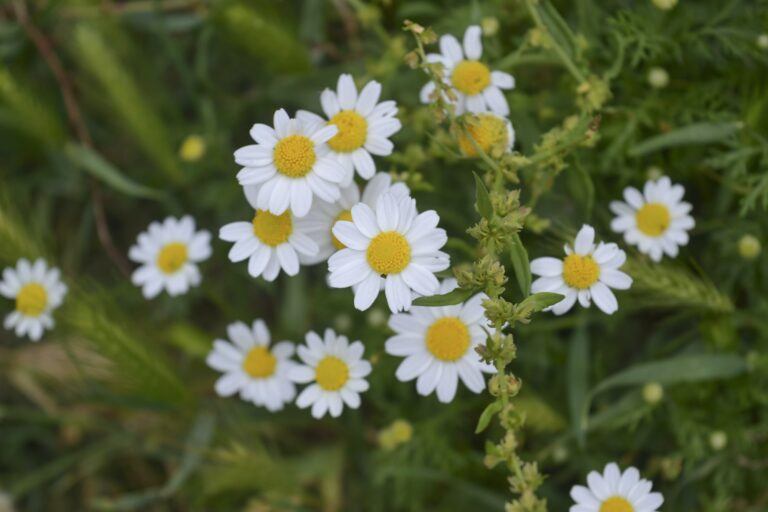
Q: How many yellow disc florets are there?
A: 15